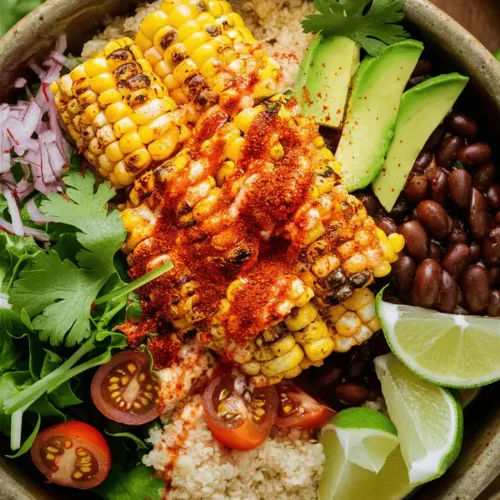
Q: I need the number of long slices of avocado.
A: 3